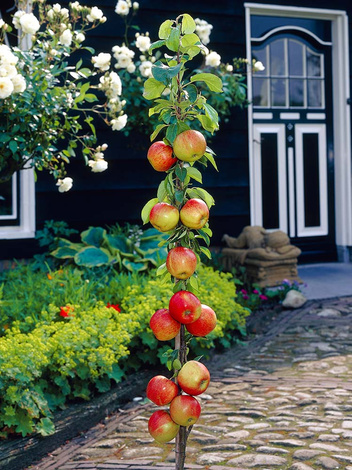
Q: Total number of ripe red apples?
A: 12